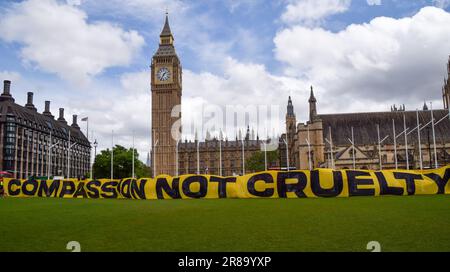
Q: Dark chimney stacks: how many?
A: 5